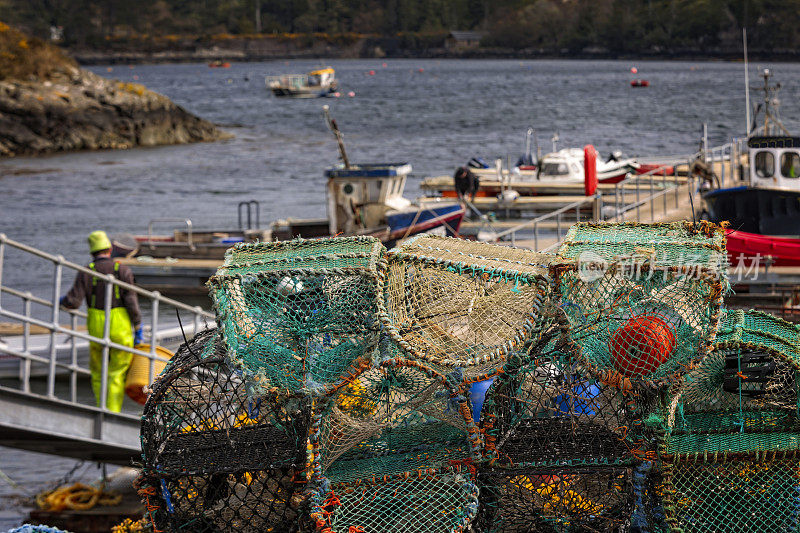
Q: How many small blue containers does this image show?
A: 2